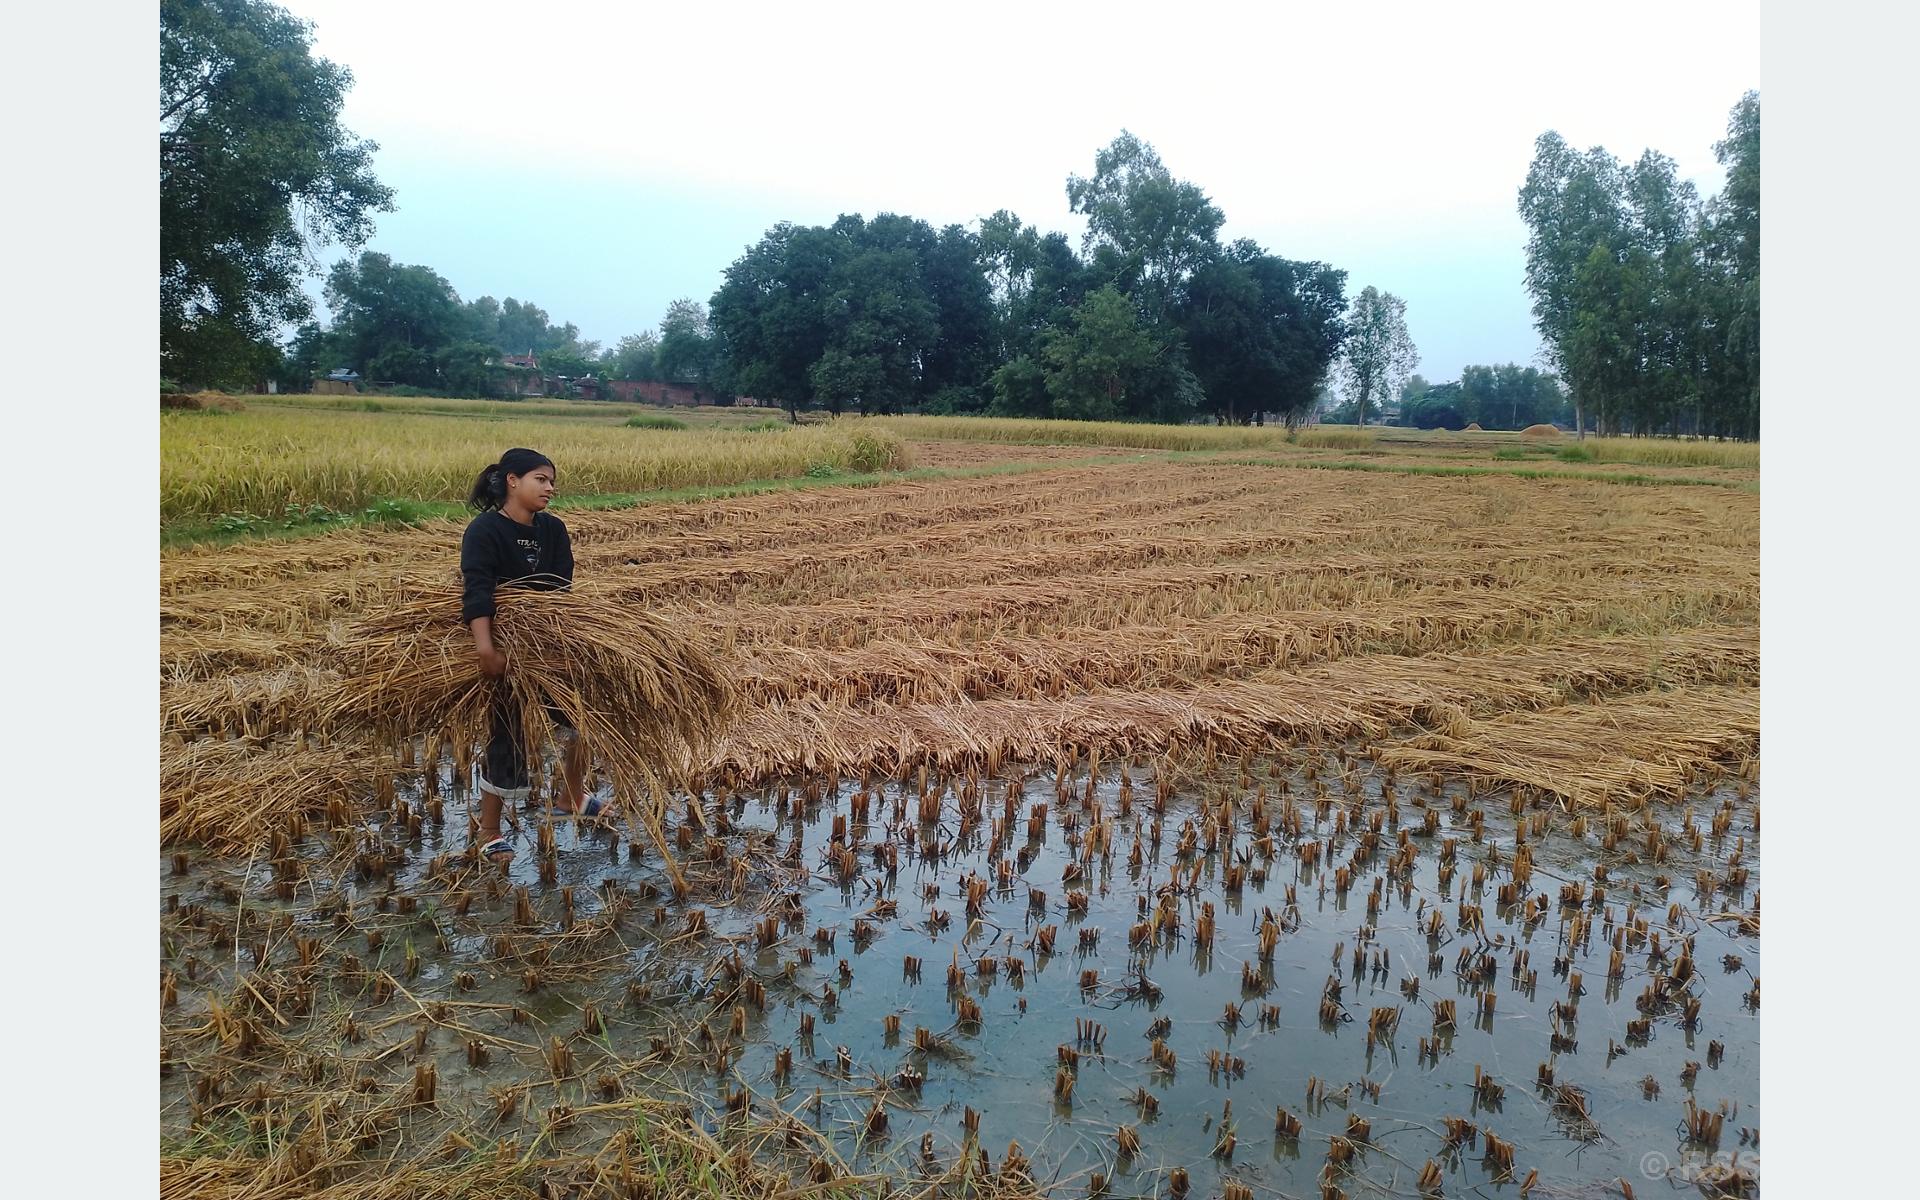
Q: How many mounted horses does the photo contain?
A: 0